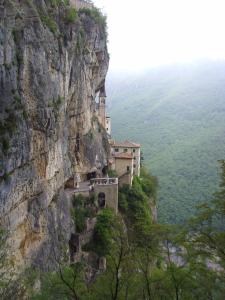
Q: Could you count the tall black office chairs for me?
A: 0